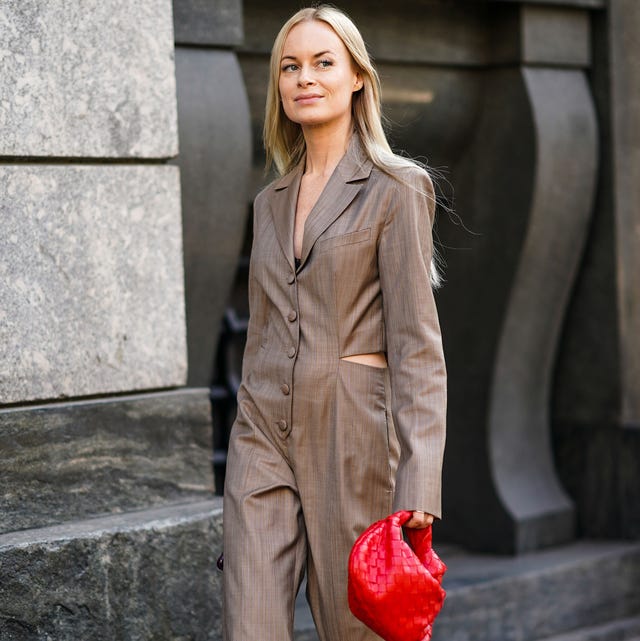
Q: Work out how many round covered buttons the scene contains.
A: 5